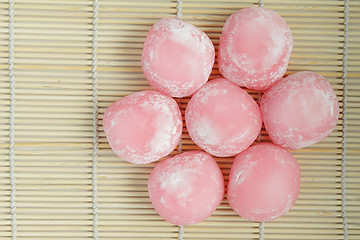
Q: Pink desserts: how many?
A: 7